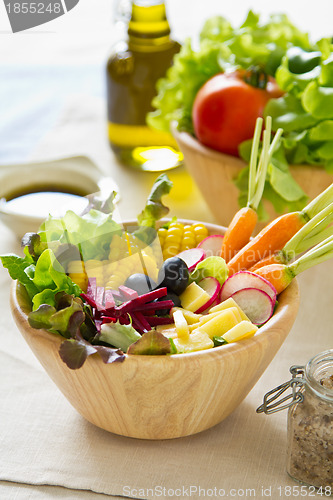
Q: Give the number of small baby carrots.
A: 4